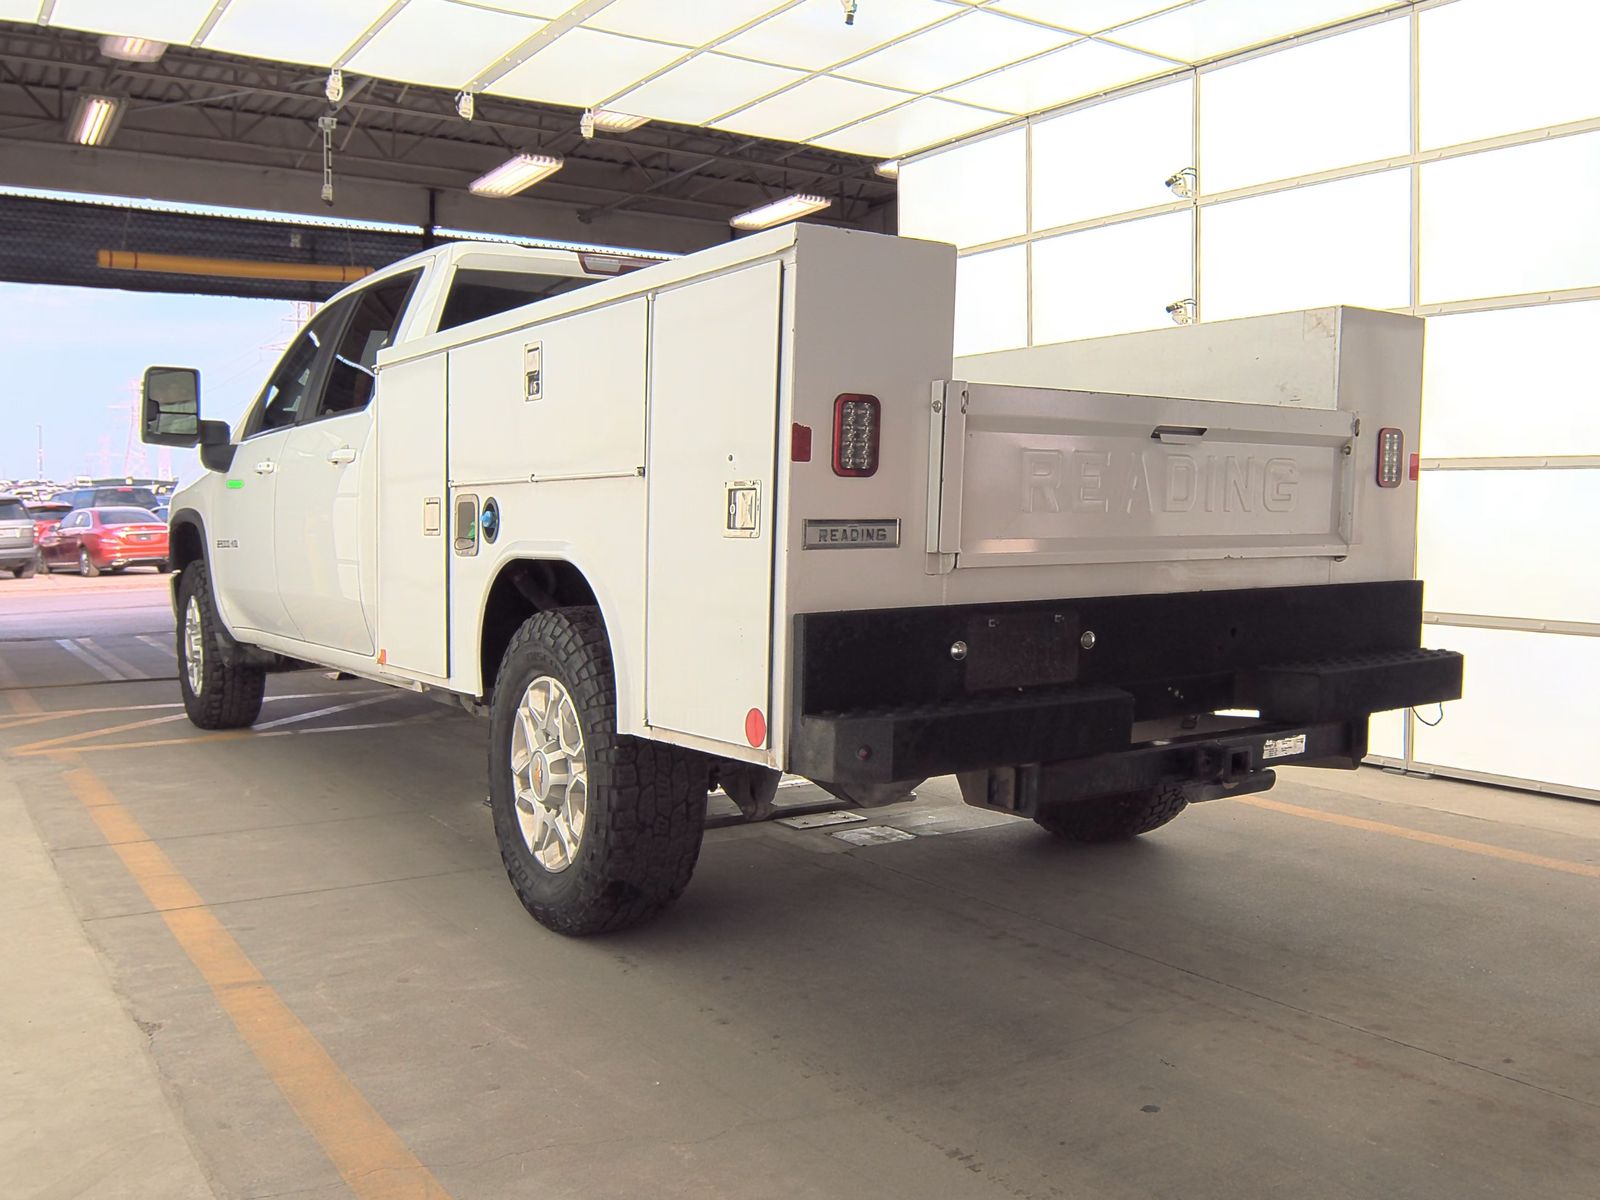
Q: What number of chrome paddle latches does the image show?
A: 3